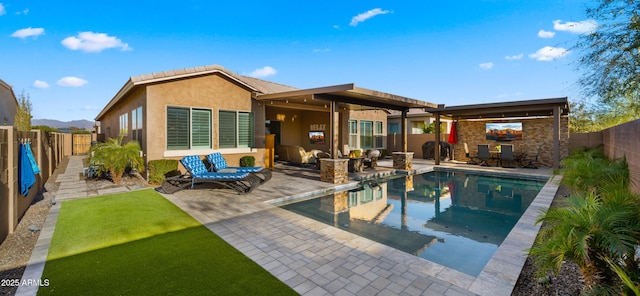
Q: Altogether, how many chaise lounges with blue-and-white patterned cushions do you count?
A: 2